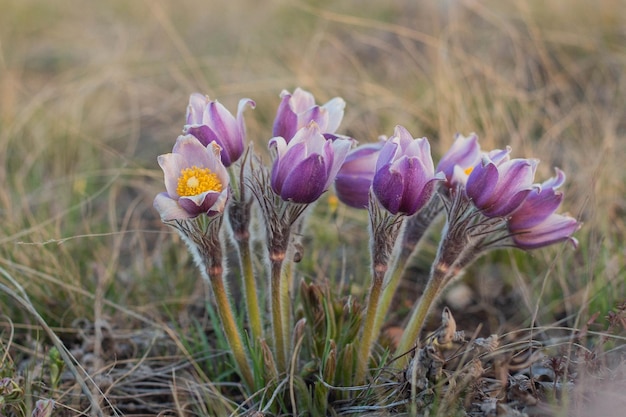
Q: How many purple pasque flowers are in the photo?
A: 9